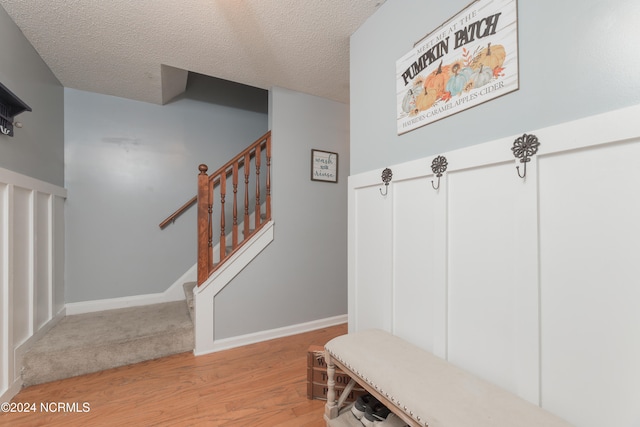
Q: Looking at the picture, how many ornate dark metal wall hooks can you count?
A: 3